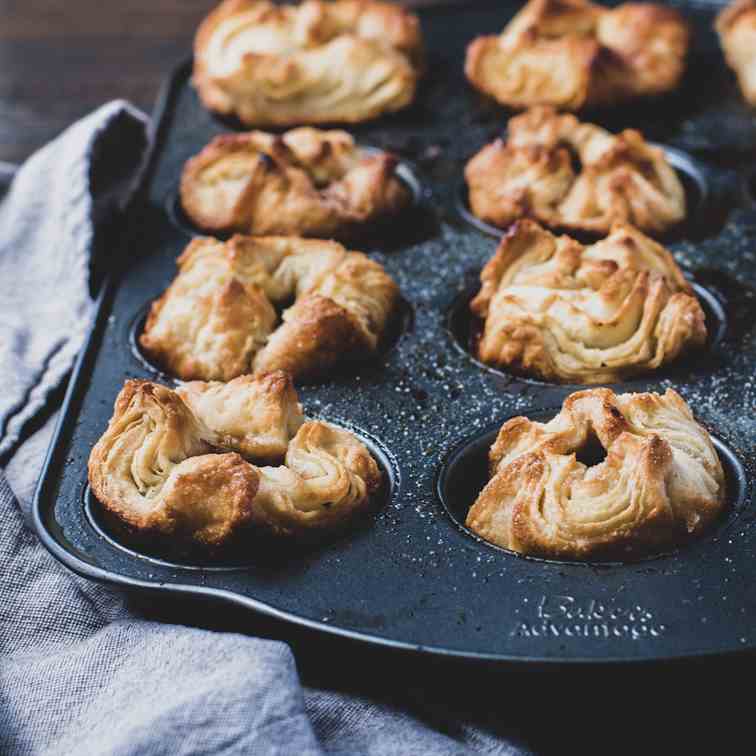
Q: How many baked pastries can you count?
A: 9